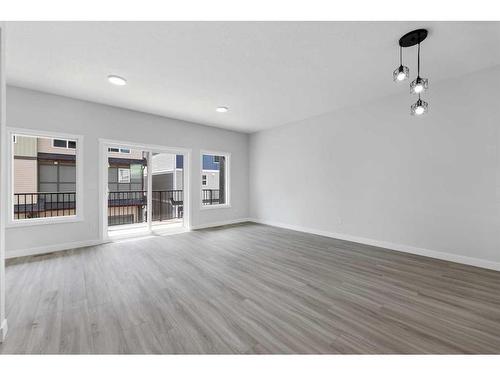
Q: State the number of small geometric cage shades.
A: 3